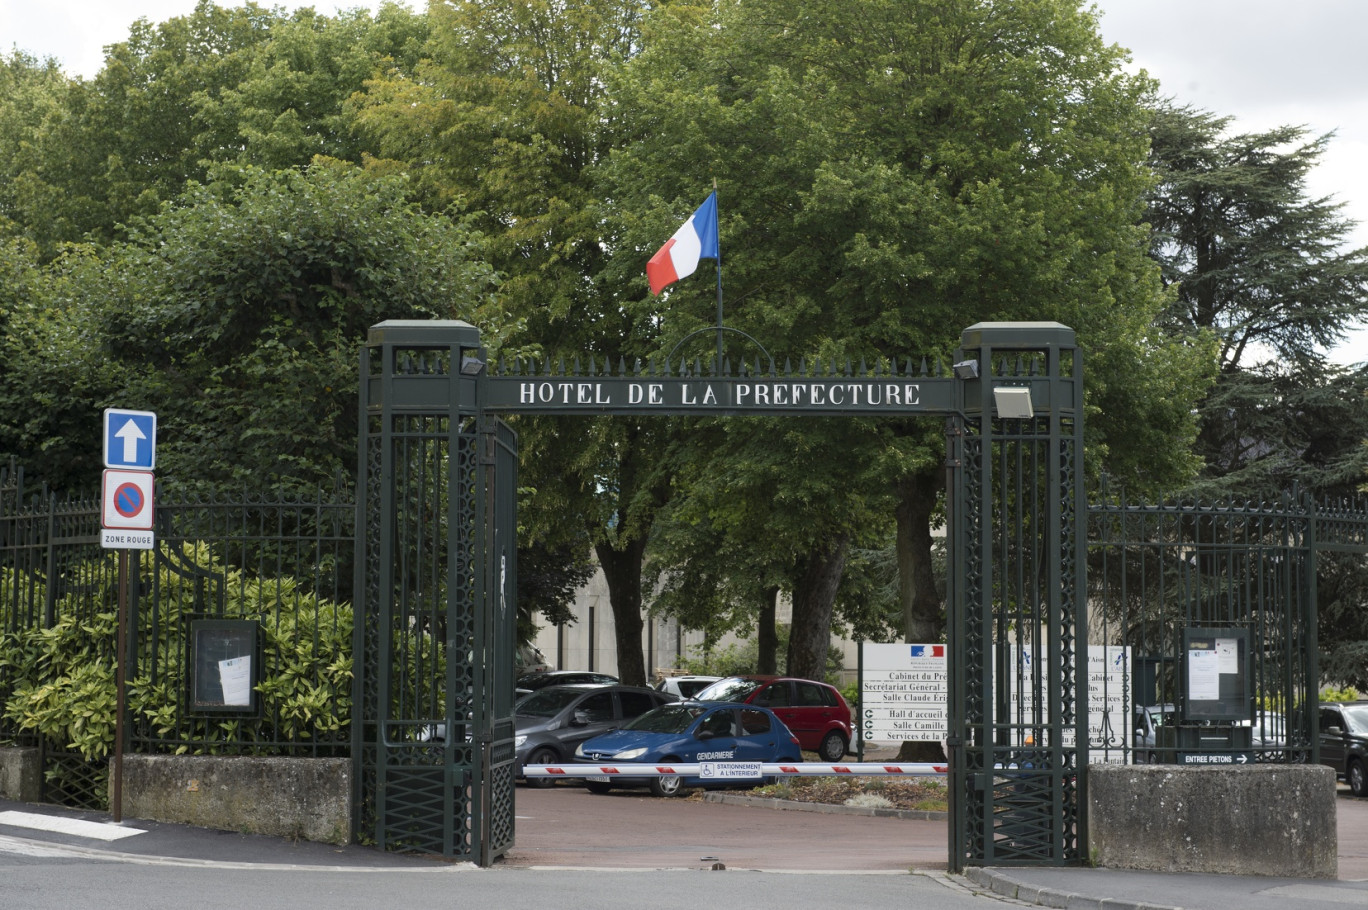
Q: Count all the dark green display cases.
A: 2